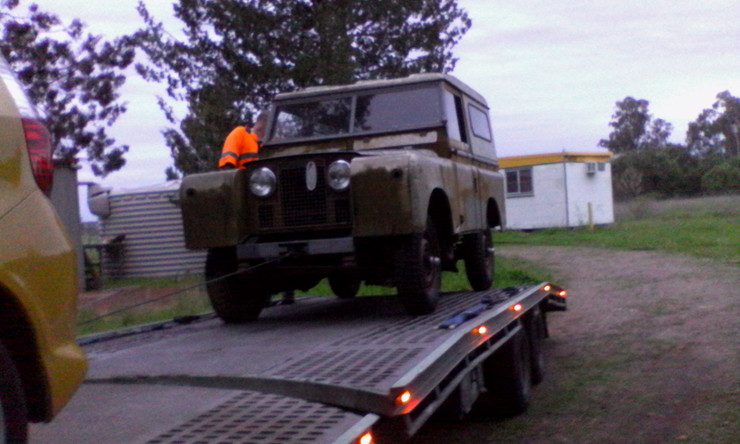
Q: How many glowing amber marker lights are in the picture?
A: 6